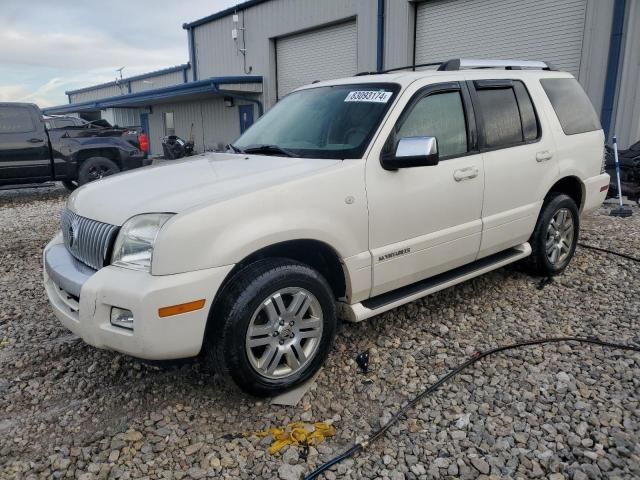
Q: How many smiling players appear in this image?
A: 0